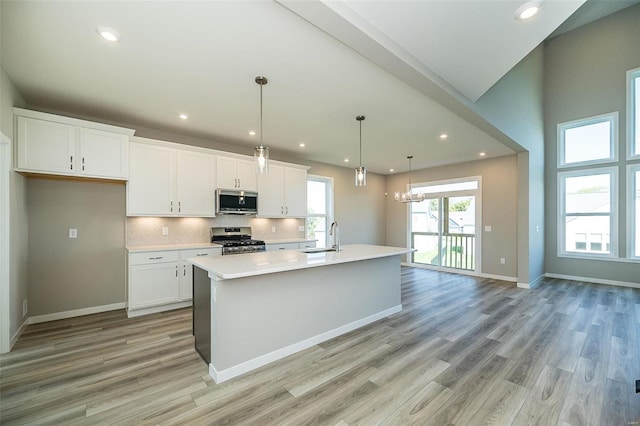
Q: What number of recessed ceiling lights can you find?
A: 9